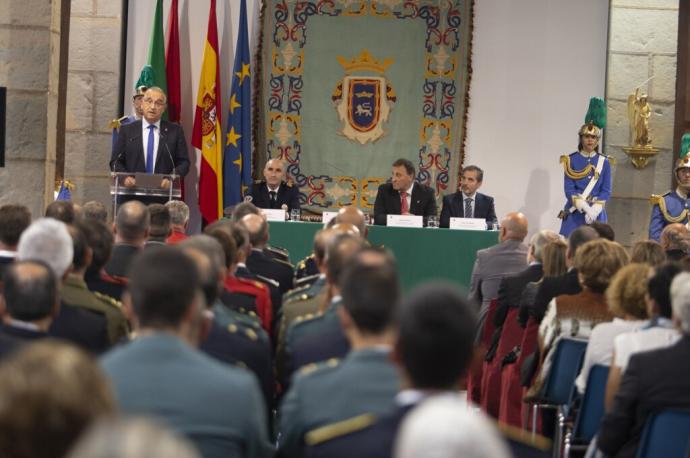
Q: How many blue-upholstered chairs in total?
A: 3